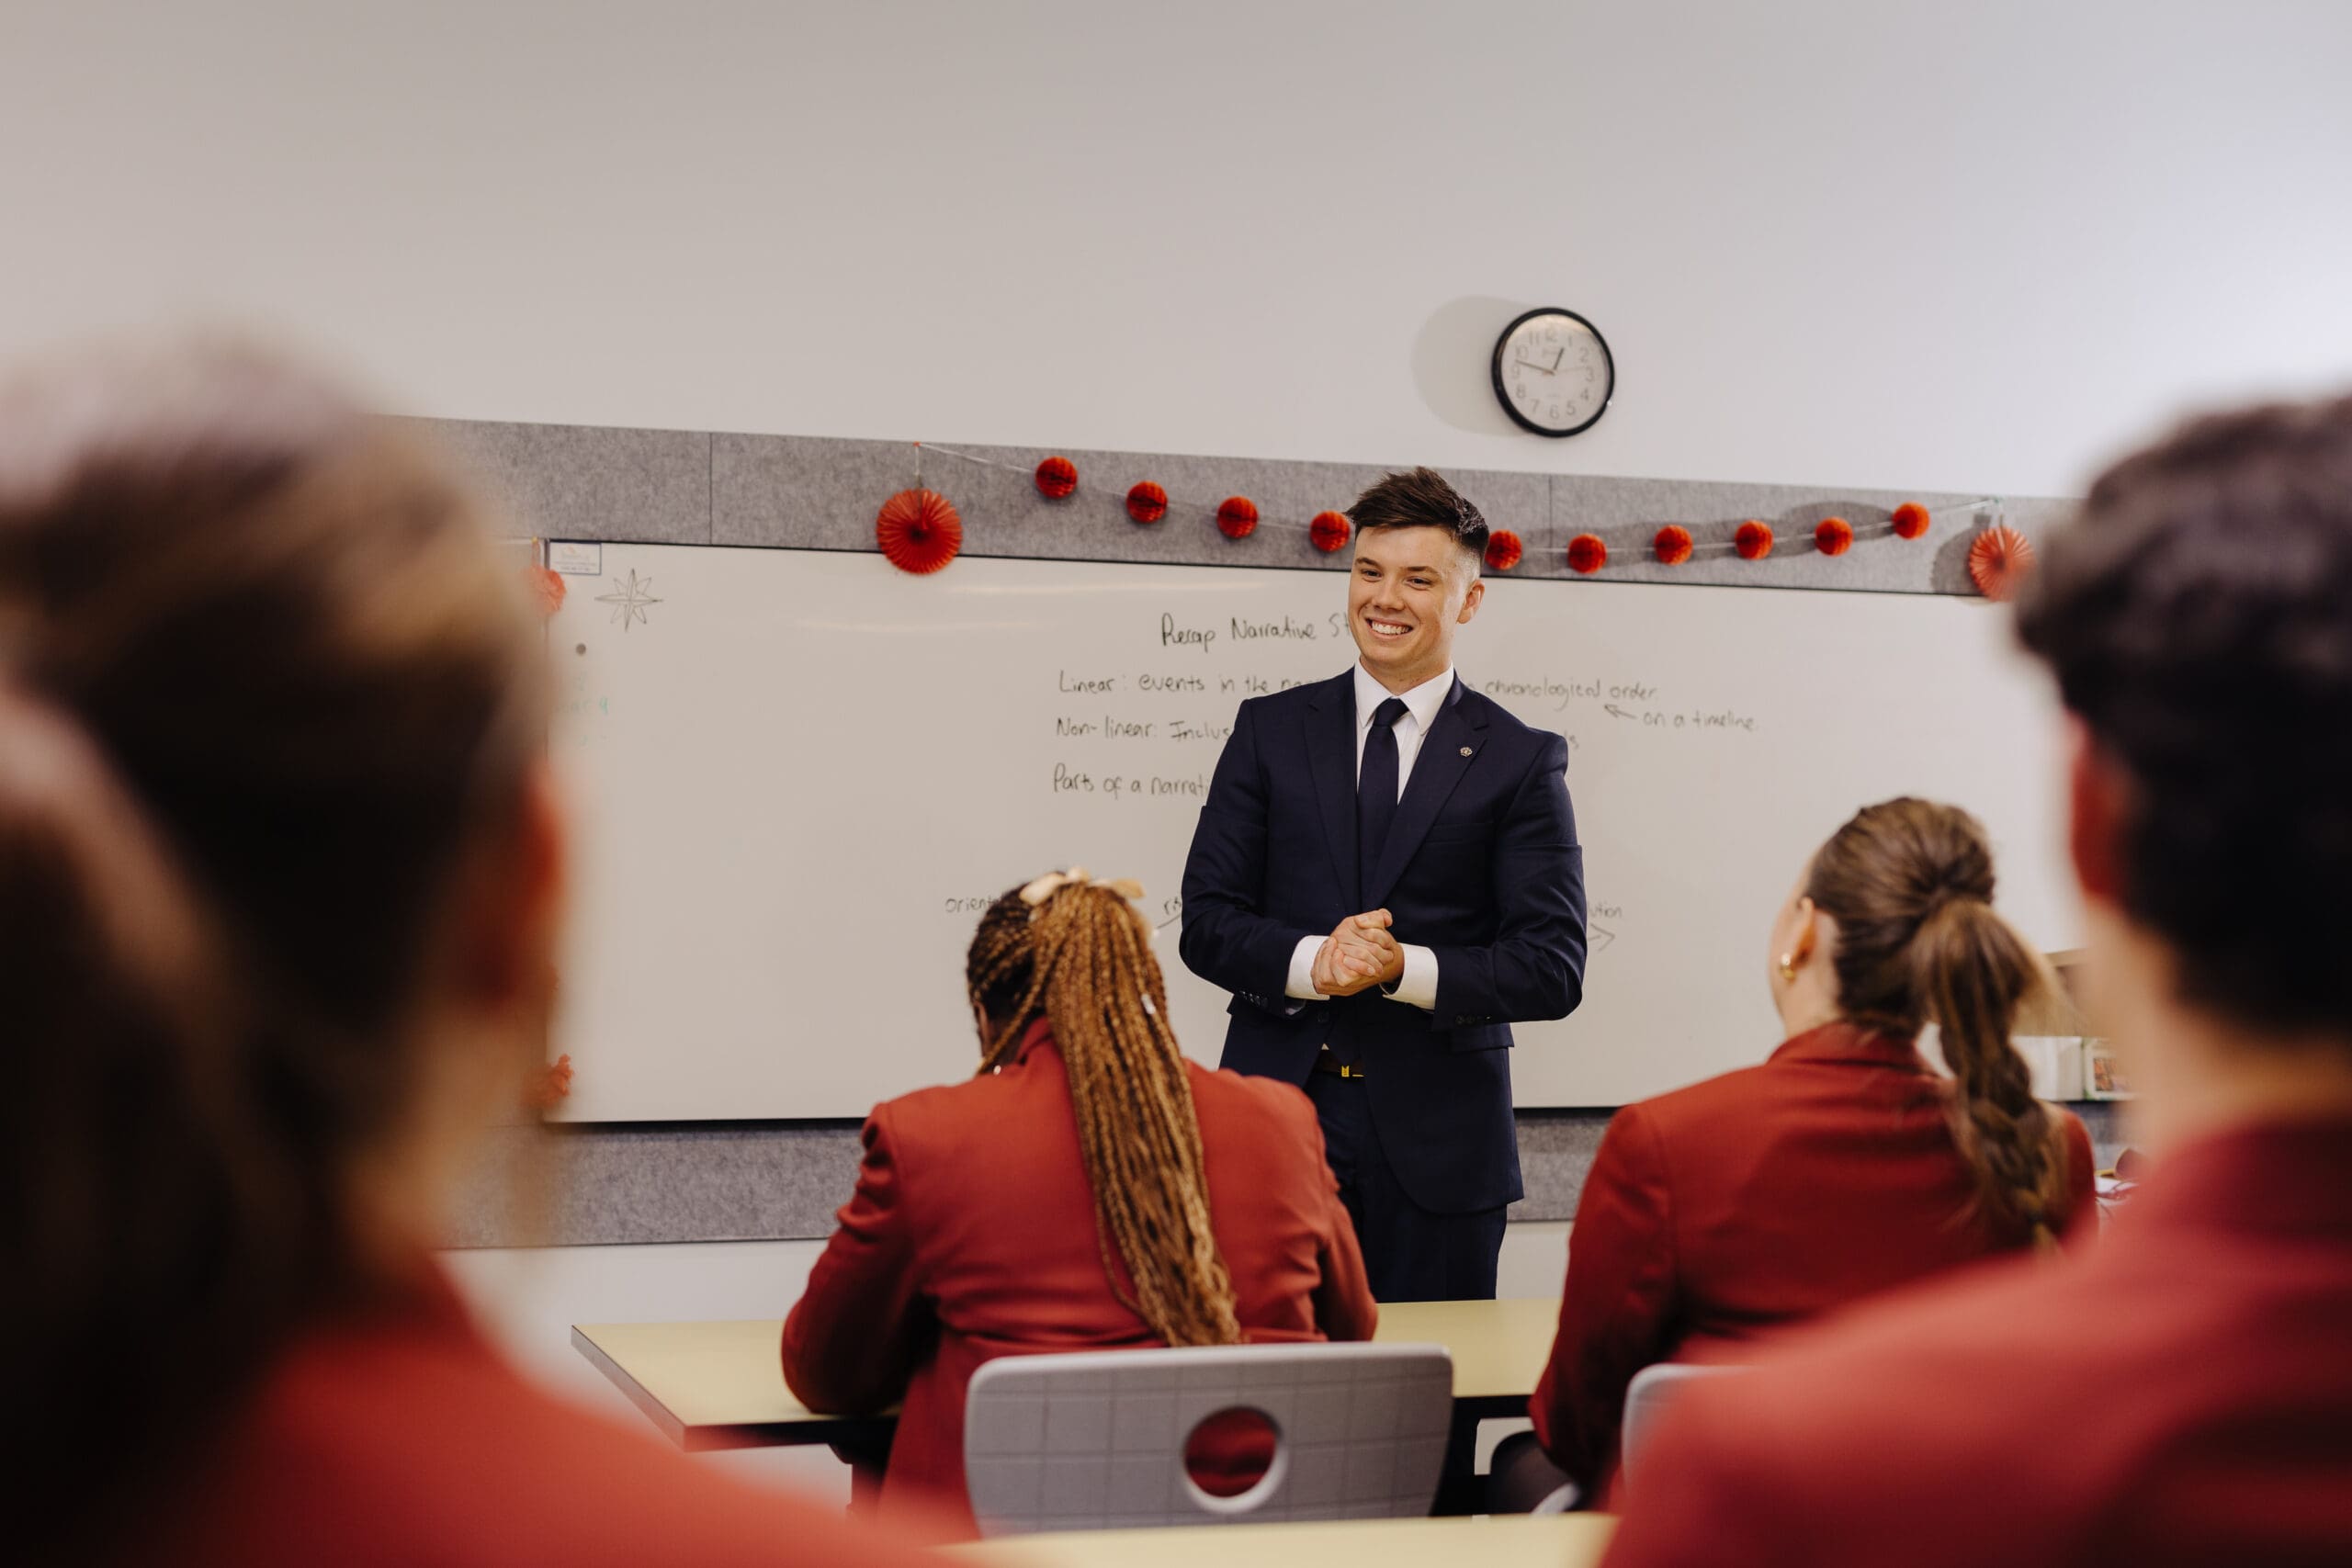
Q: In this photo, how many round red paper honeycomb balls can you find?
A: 10